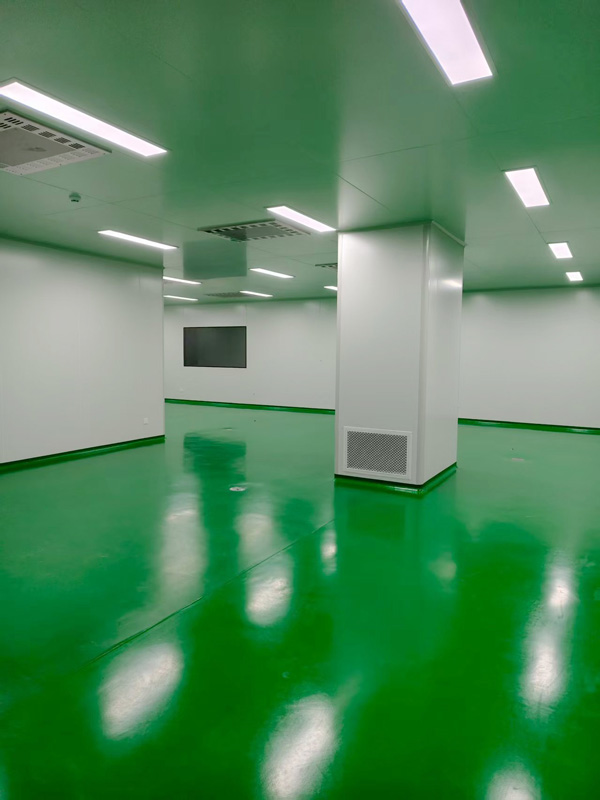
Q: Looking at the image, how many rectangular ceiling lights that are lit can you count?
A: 12